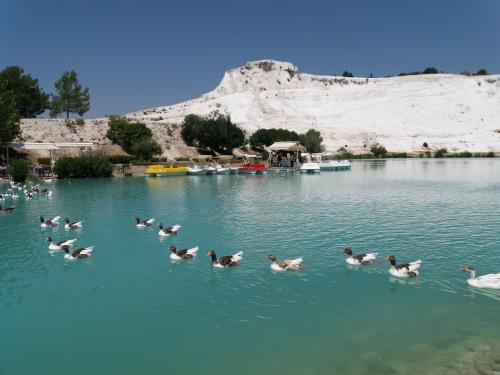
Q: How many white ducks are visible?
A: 1